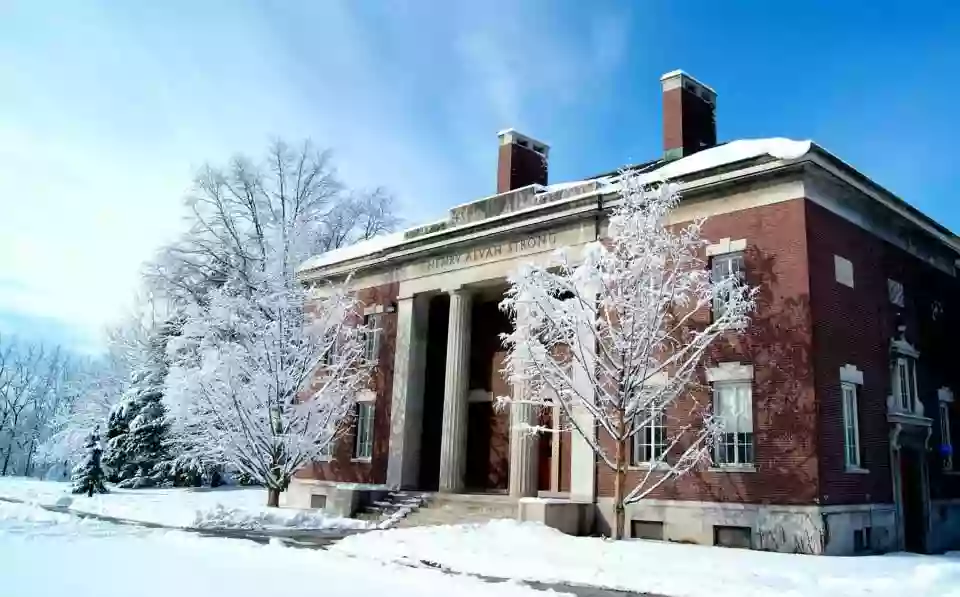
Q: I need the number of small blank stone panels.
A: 2